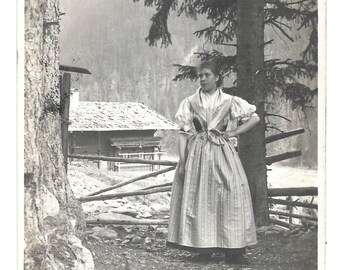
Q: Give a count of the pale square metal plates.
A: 0